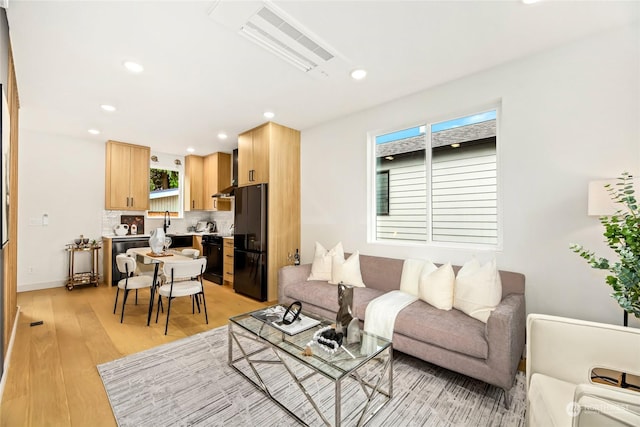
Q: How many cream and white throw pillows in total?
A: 4